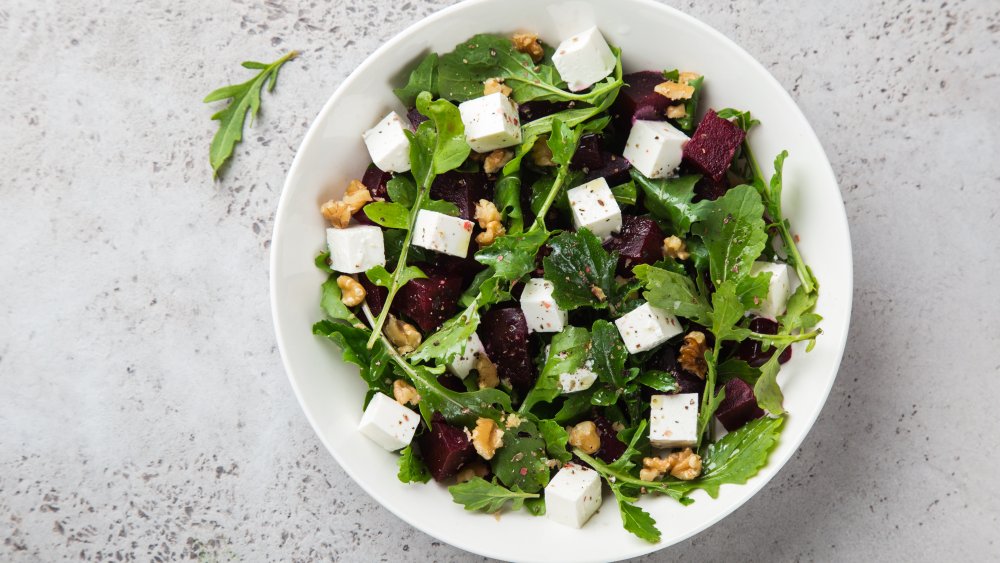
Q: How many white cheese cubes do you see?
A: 15